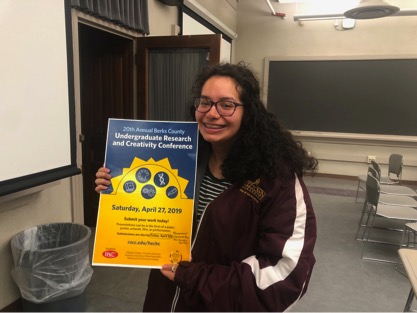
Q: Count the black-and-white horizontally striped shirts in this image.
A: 1